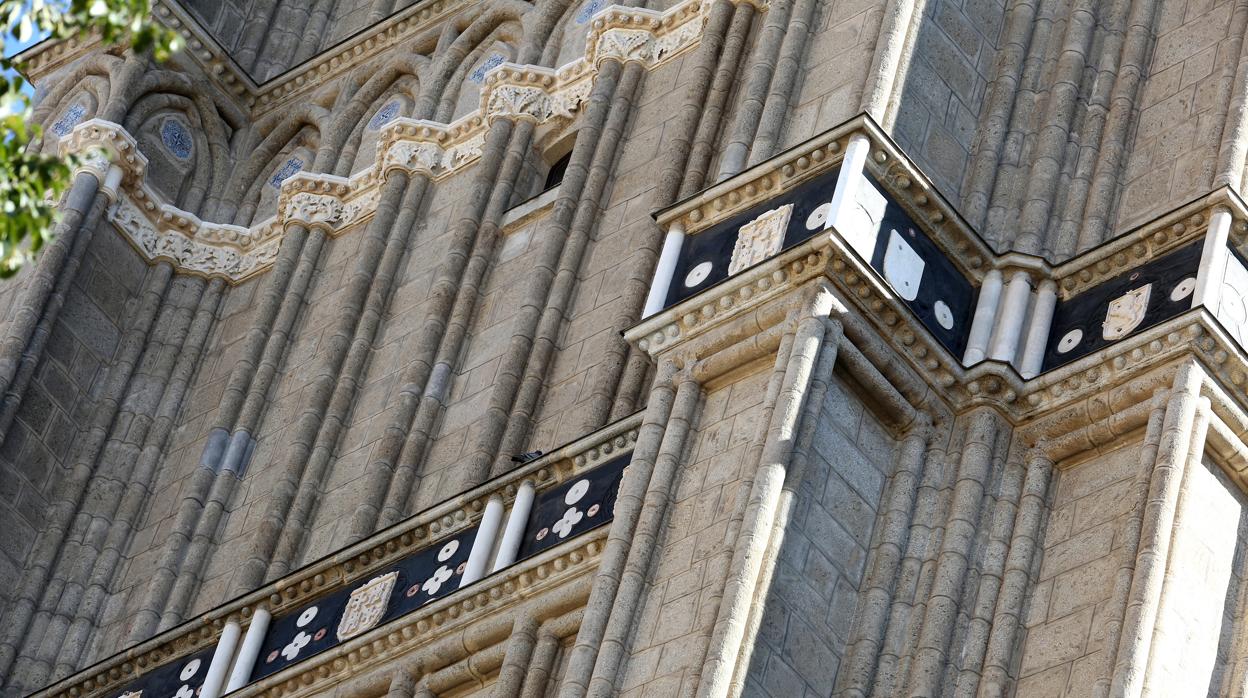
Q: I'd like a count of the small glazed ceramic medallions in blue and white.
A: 6